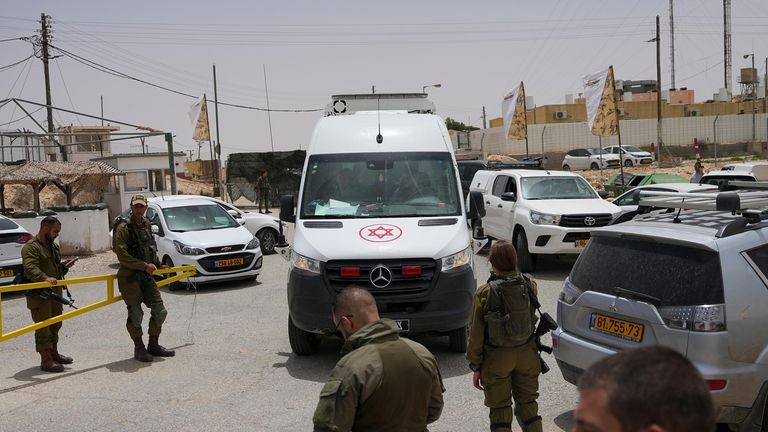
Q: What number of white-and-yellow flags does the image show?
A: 3